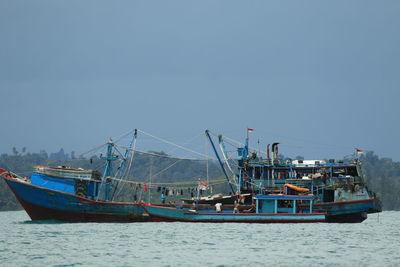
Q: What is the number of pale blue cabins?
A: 1